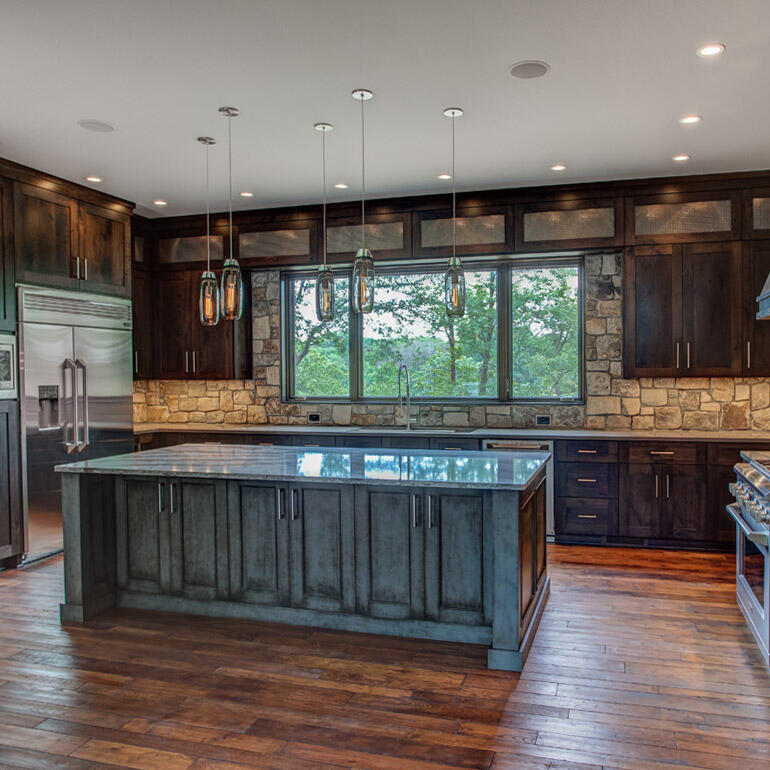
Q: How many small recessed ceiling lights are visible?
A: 9